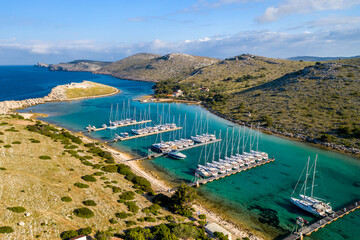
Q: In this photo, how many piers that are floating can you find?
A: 5